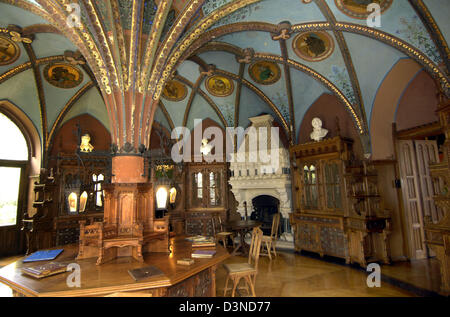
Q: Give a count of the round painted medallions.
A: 7